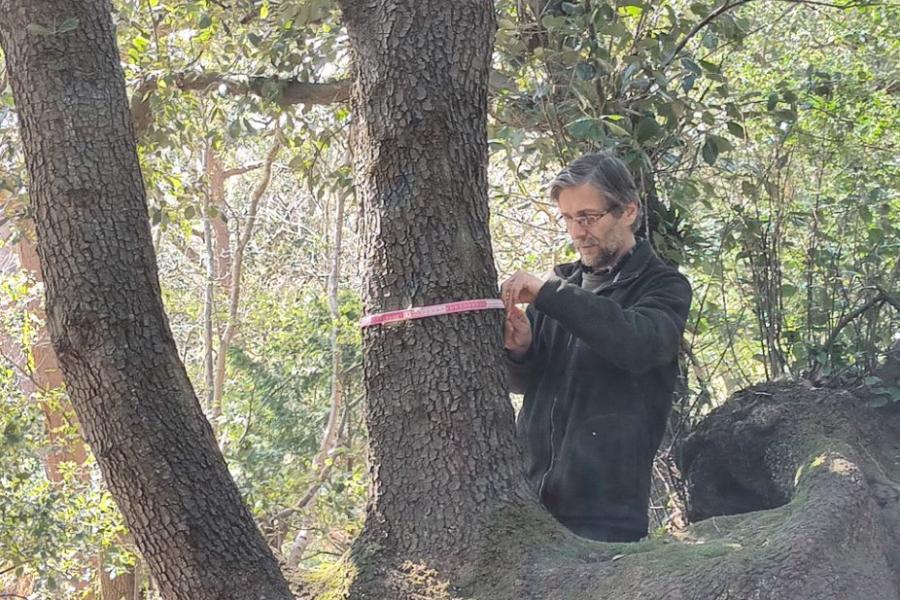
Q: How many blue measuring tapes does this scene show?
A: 0